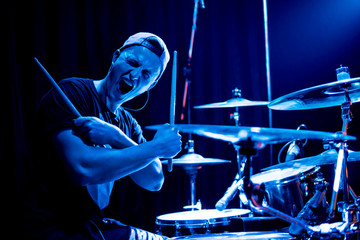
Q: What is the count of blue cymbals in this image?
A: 5